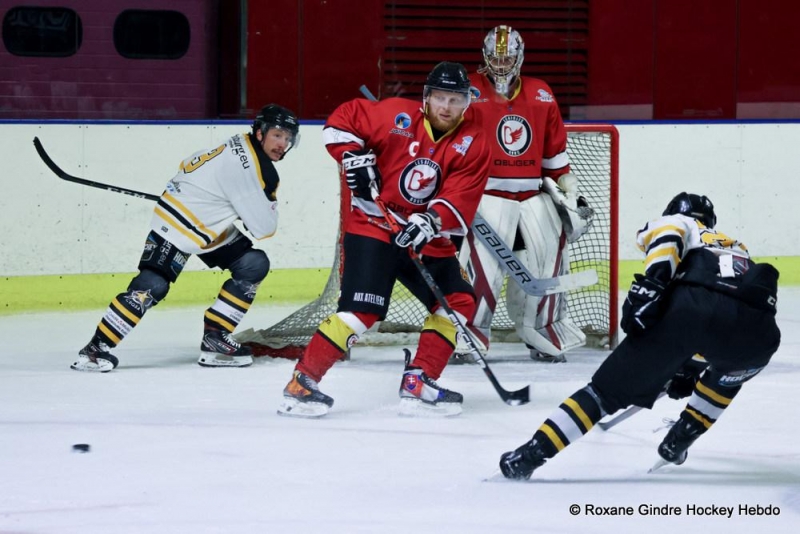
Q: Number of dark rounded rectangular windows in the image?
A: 2